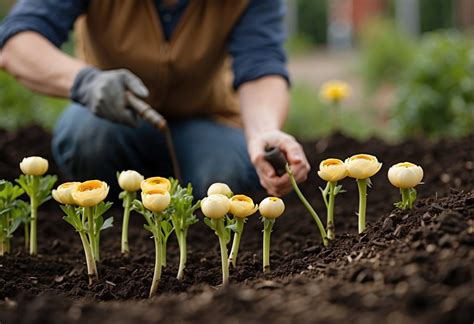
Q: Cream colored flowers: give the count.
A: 13